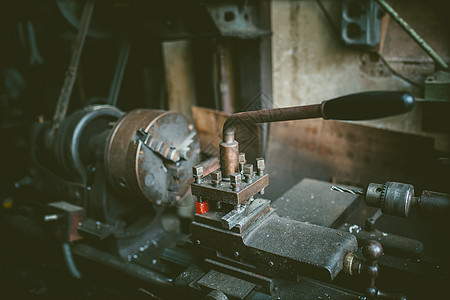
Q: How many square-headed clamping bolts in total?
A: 6